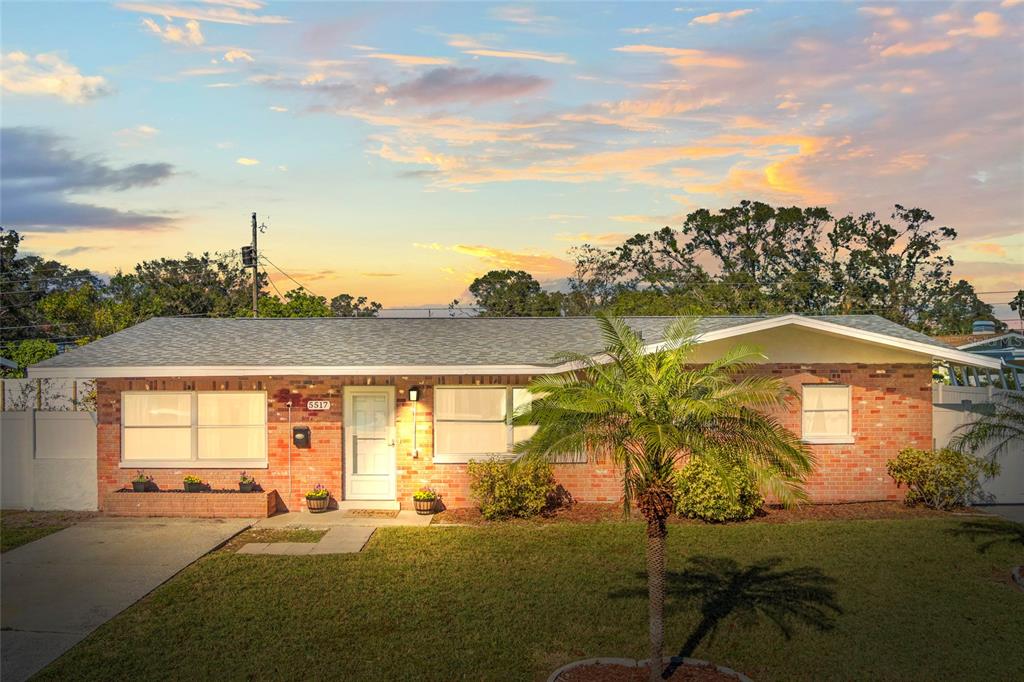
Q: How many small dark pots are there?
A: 3